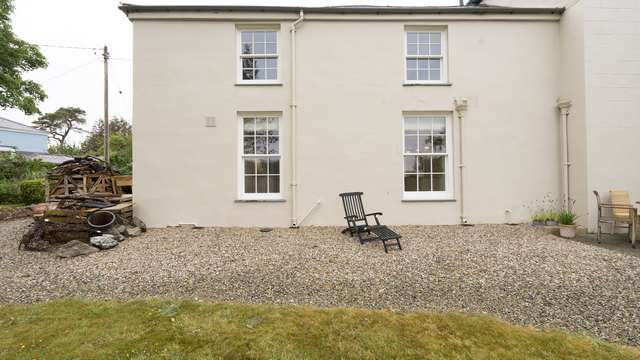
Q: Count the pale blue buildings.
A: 1